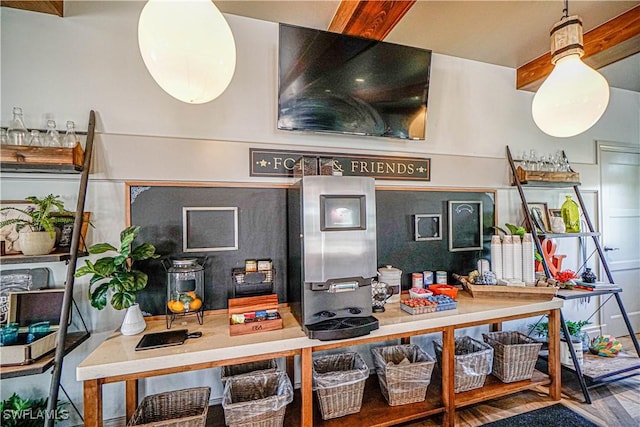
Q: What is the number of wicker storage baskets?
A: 7